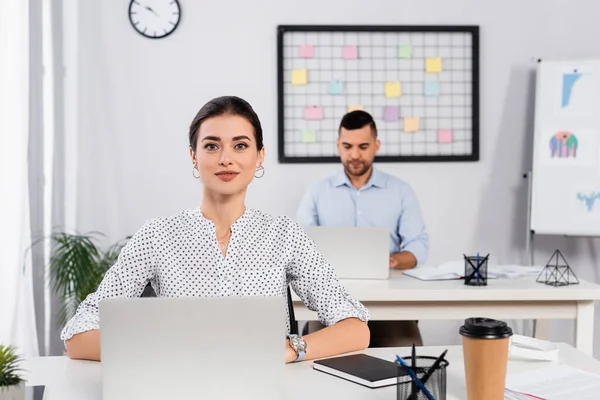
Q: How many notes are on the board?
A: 14